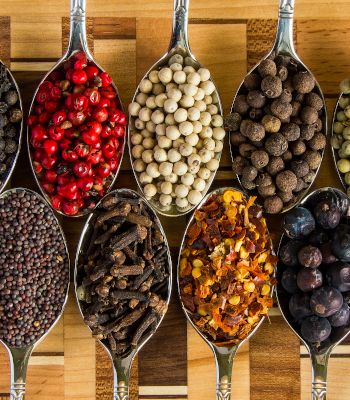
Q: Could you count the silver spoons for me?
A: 9